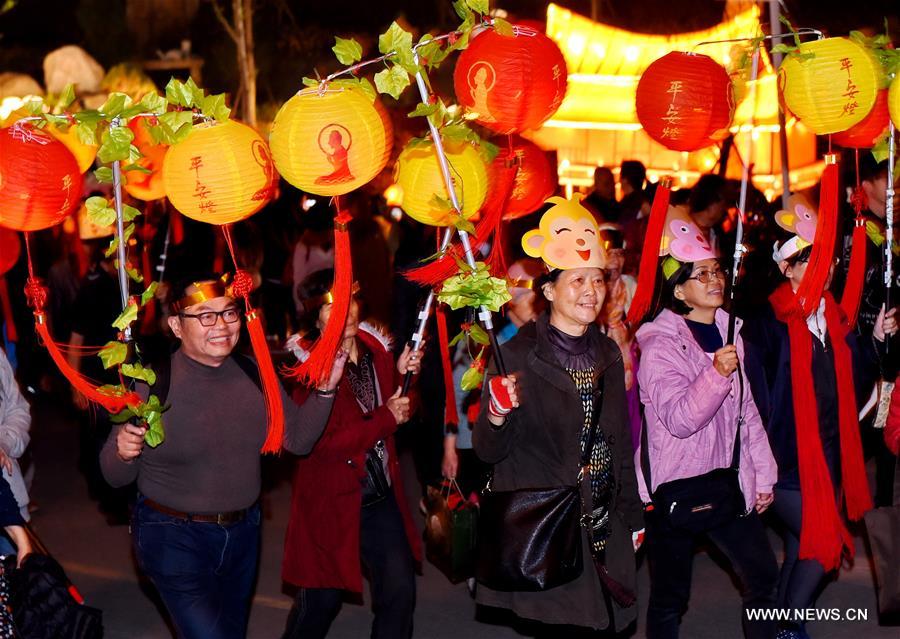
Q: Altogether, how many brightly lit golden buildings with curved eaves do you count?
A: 1